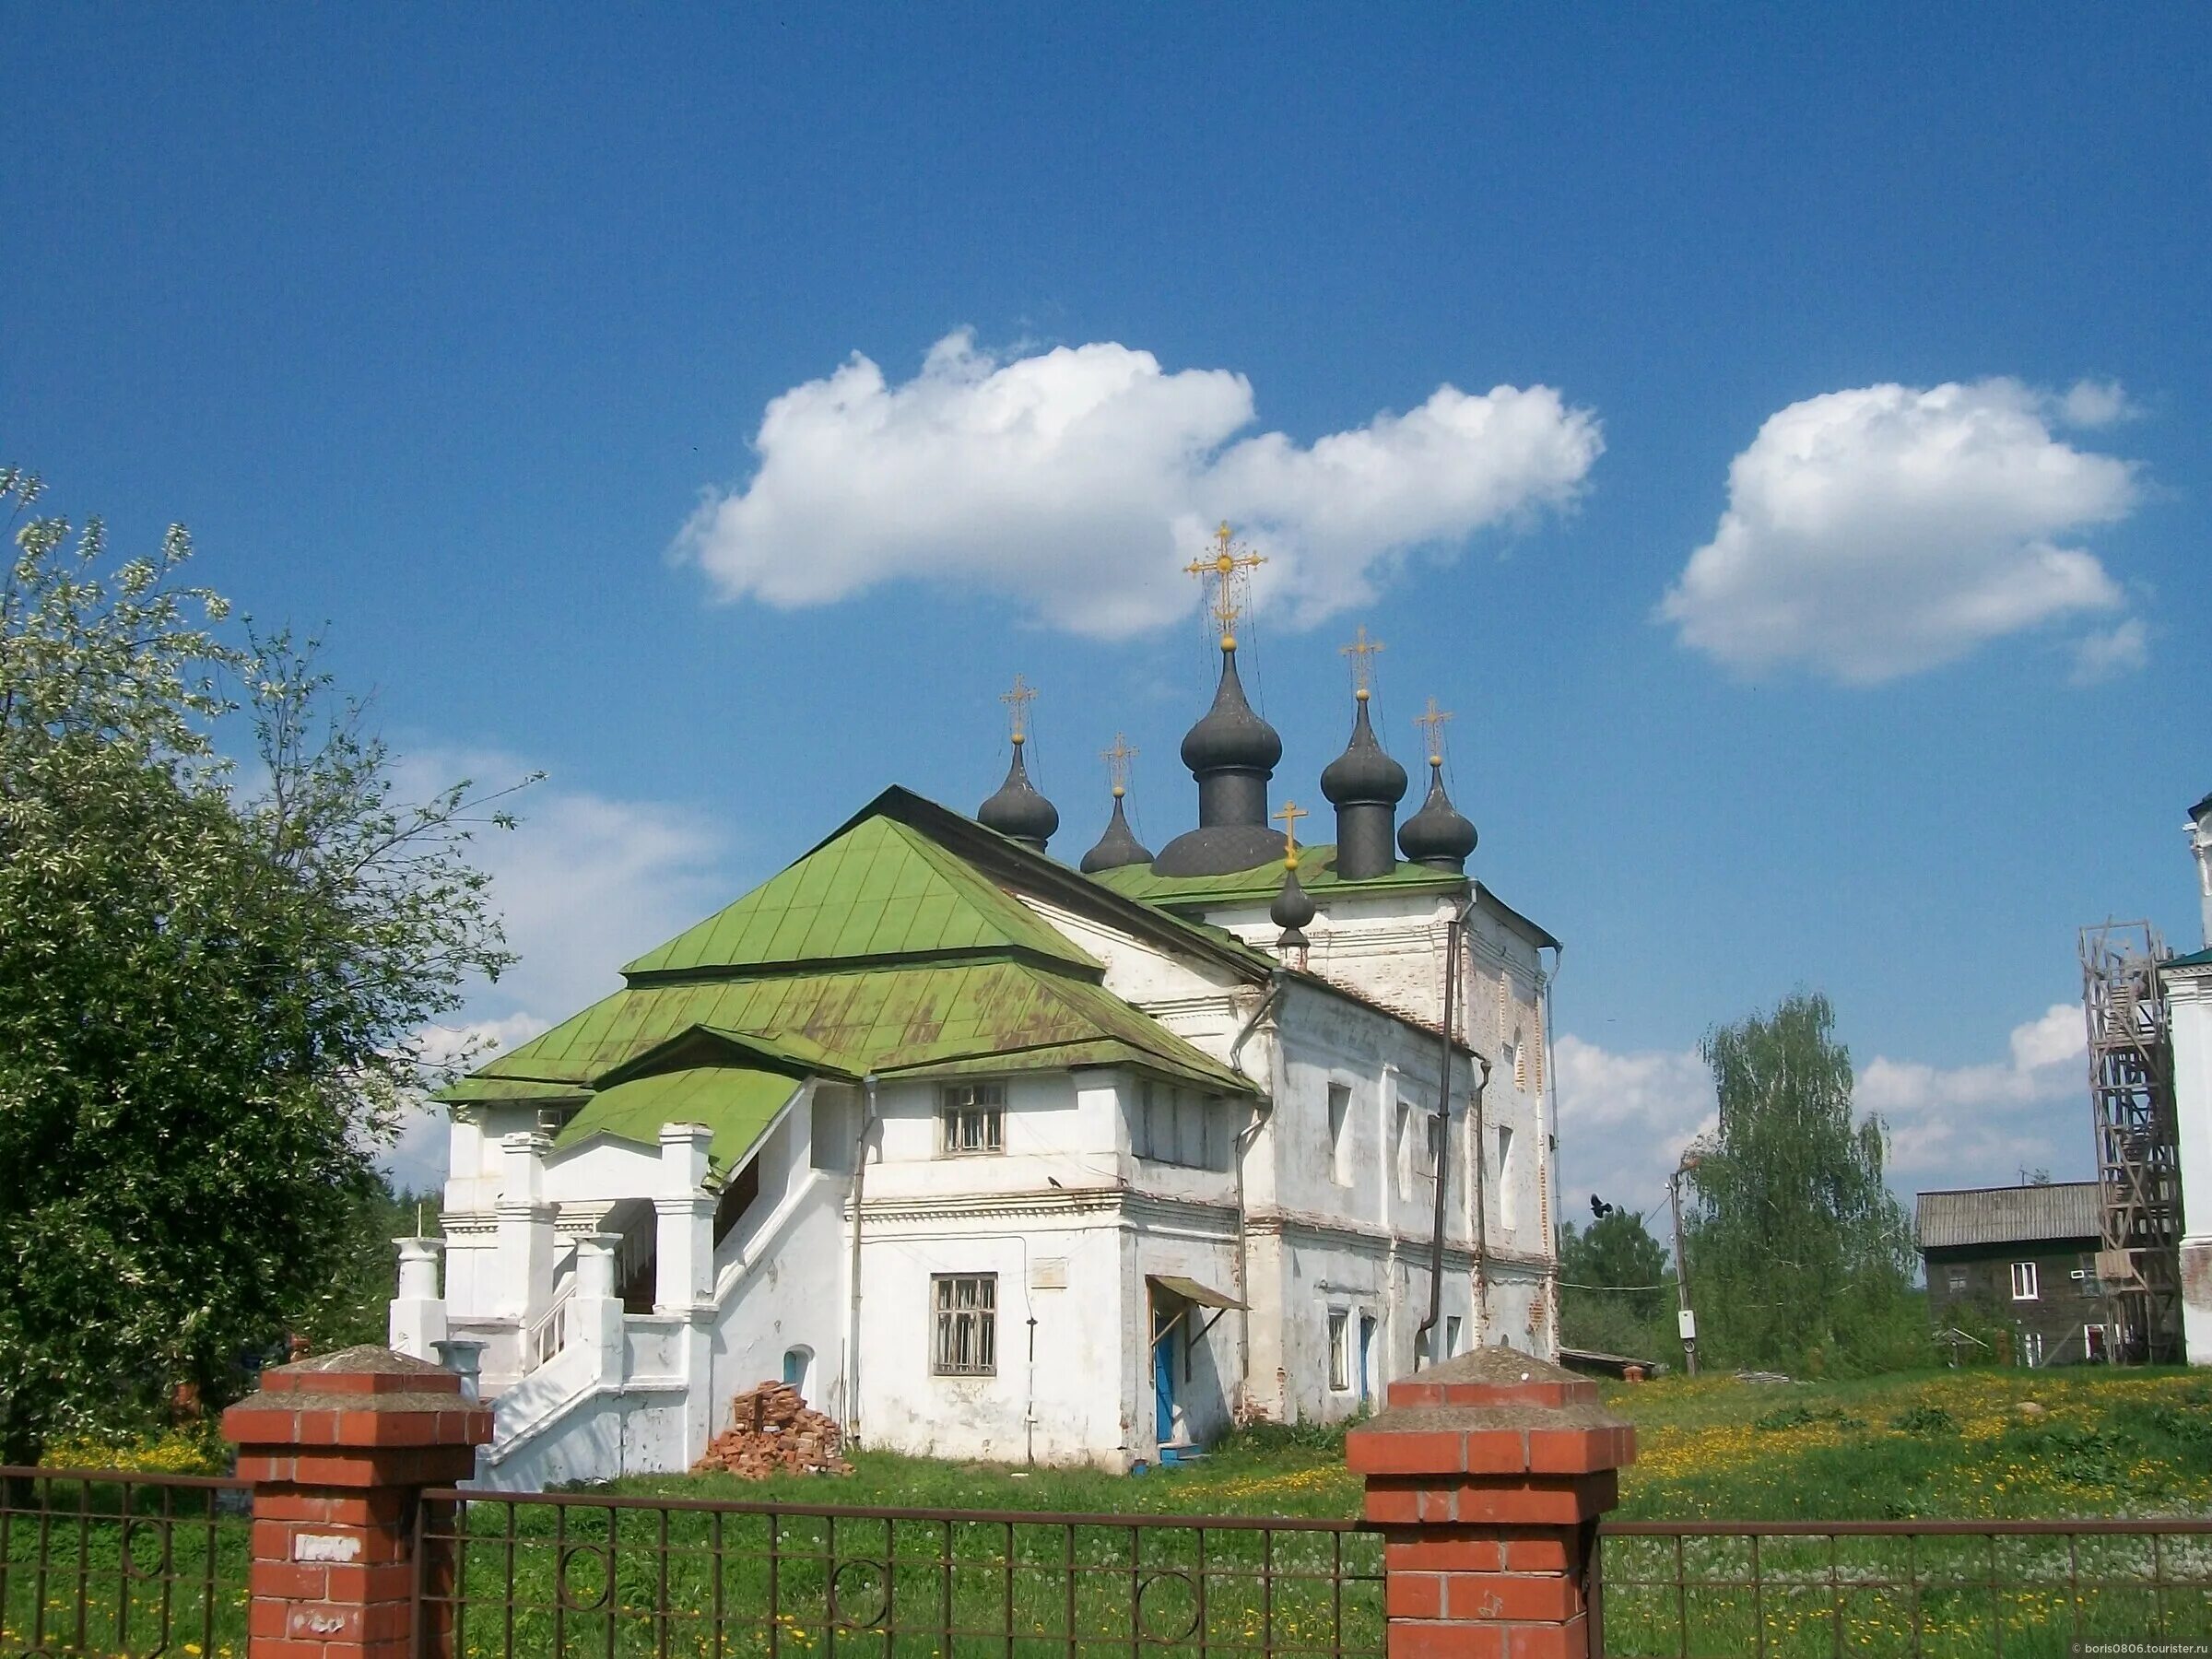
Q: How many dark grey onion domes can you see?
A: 6